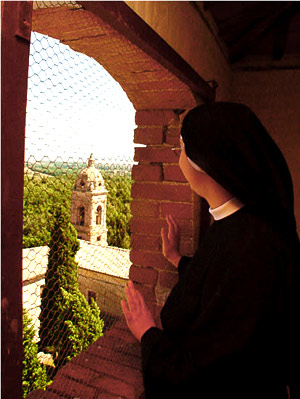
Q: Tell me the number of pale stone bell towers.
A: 1